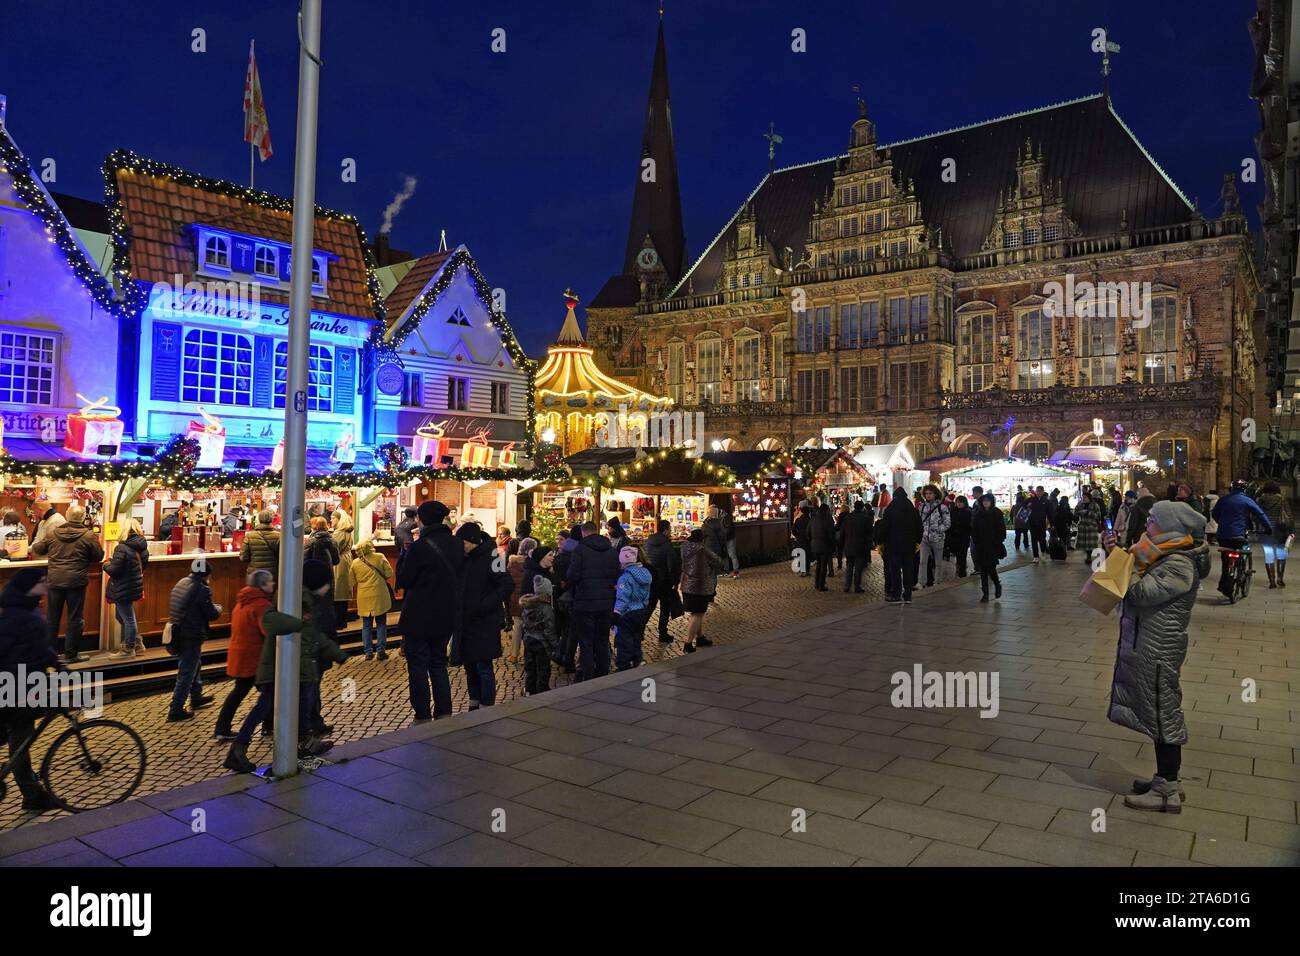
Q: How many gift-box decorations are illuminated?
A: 7